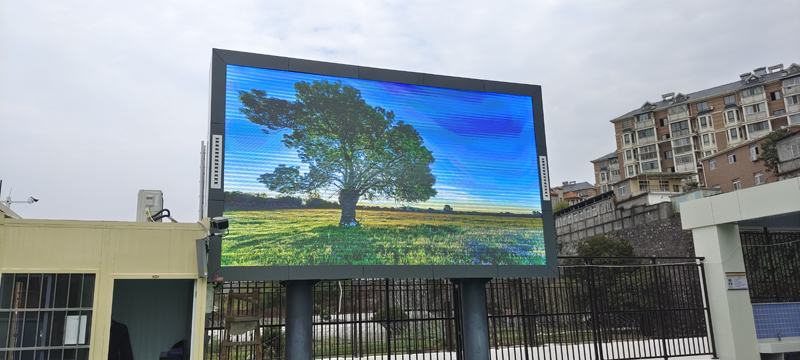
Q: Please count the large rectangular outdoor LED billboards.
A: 1